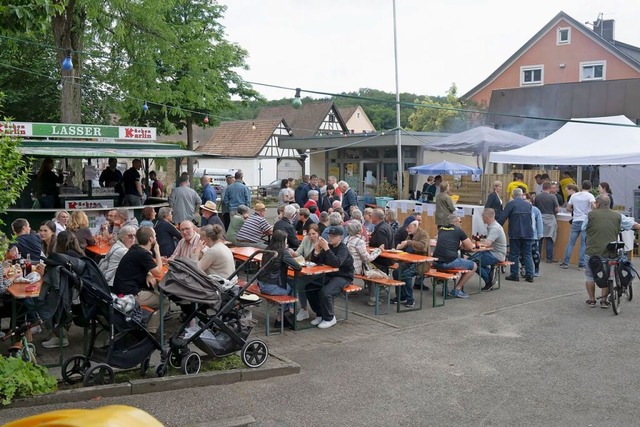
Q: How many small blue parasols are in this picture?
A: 1